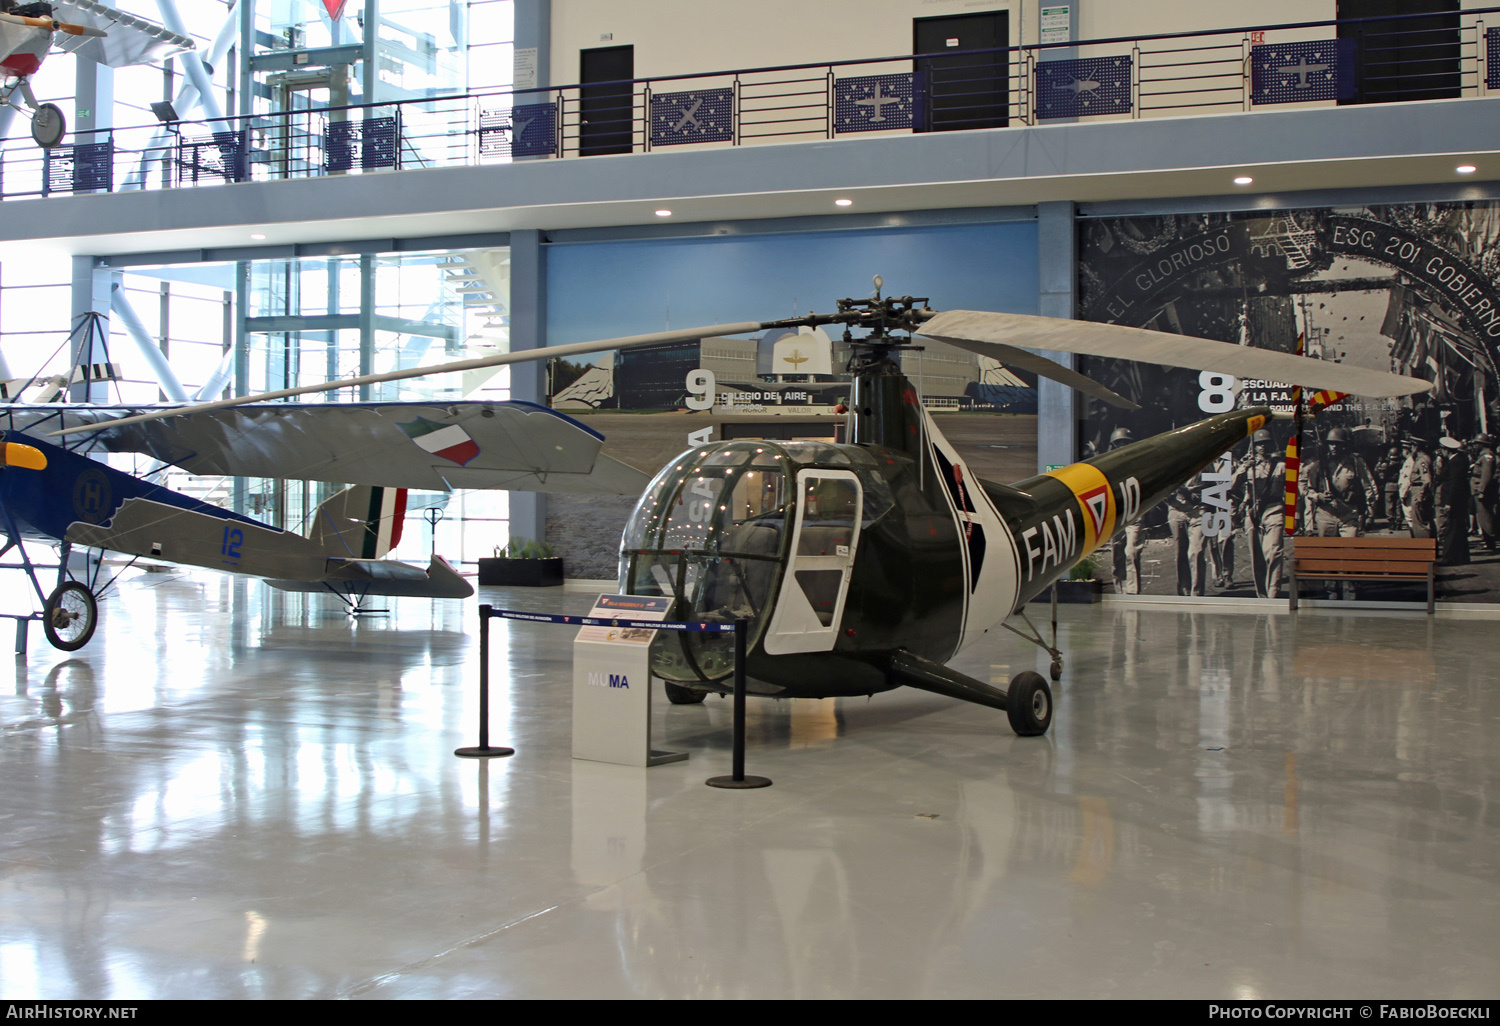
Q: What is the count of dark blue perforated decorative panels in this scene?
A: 9